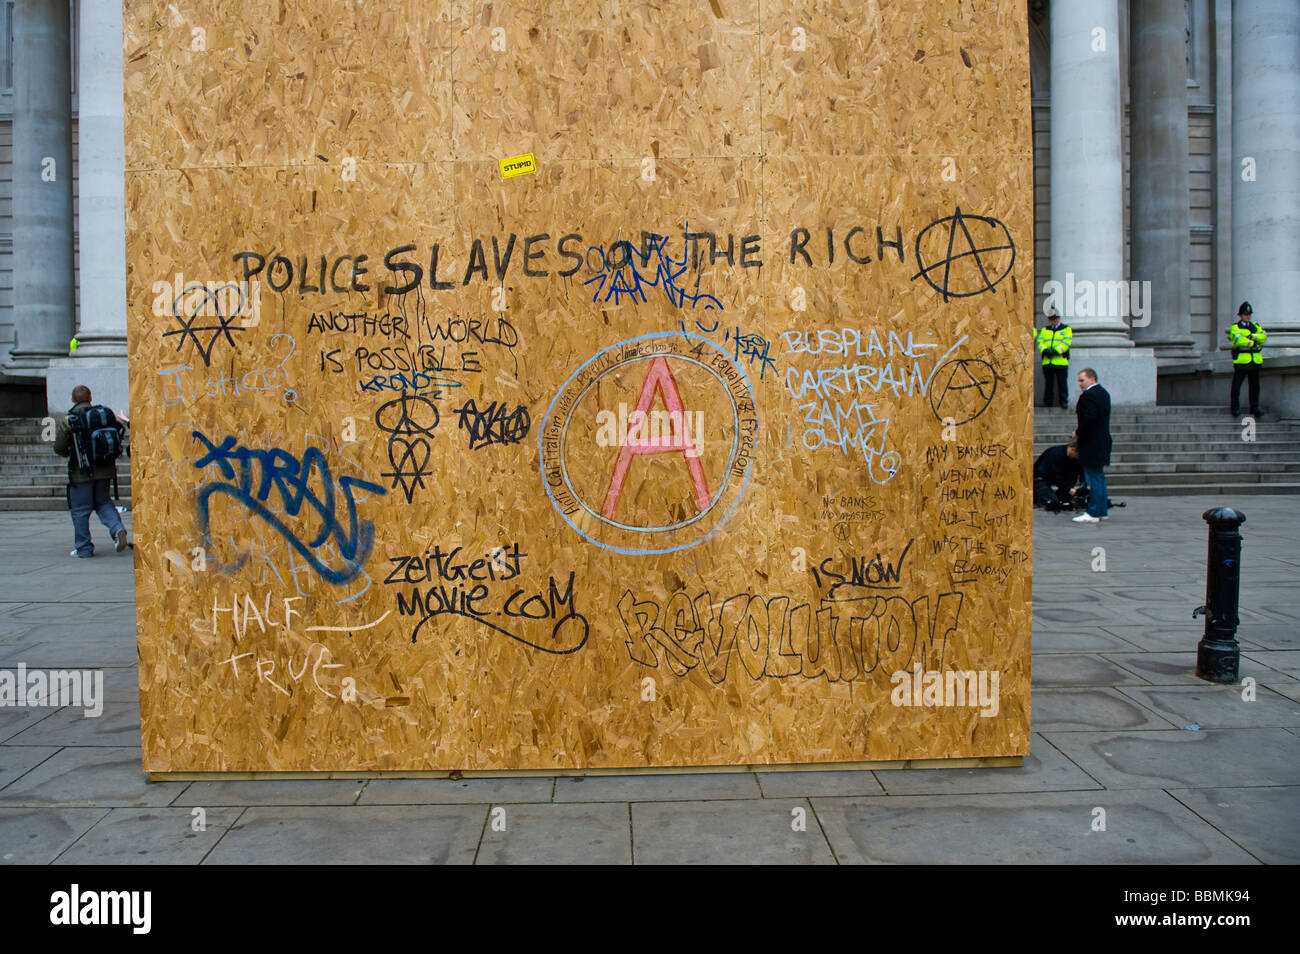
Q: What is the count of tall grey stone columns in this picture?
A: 5